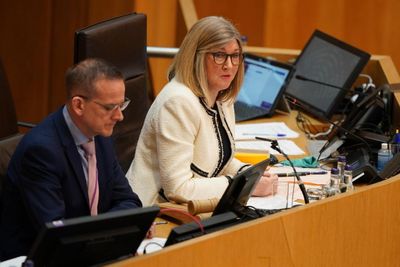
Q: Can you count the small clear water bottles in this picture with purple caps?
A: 3